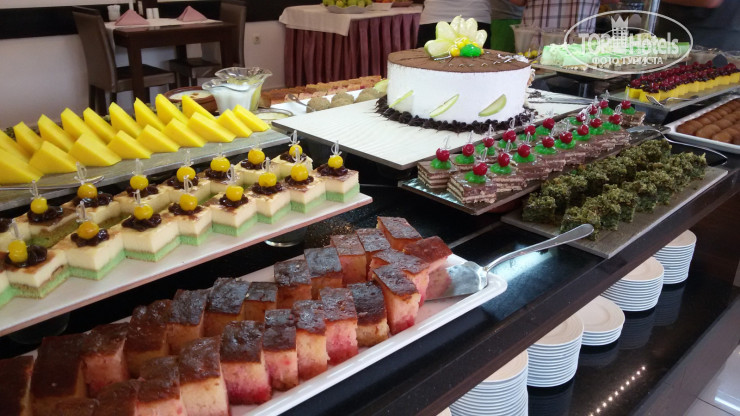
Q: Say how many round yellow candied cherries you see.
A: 15